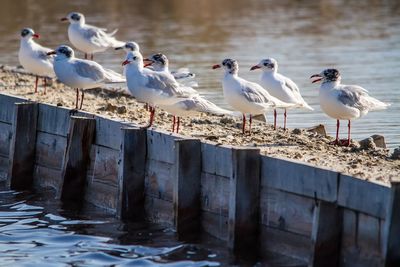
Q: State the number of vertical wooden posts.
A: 7